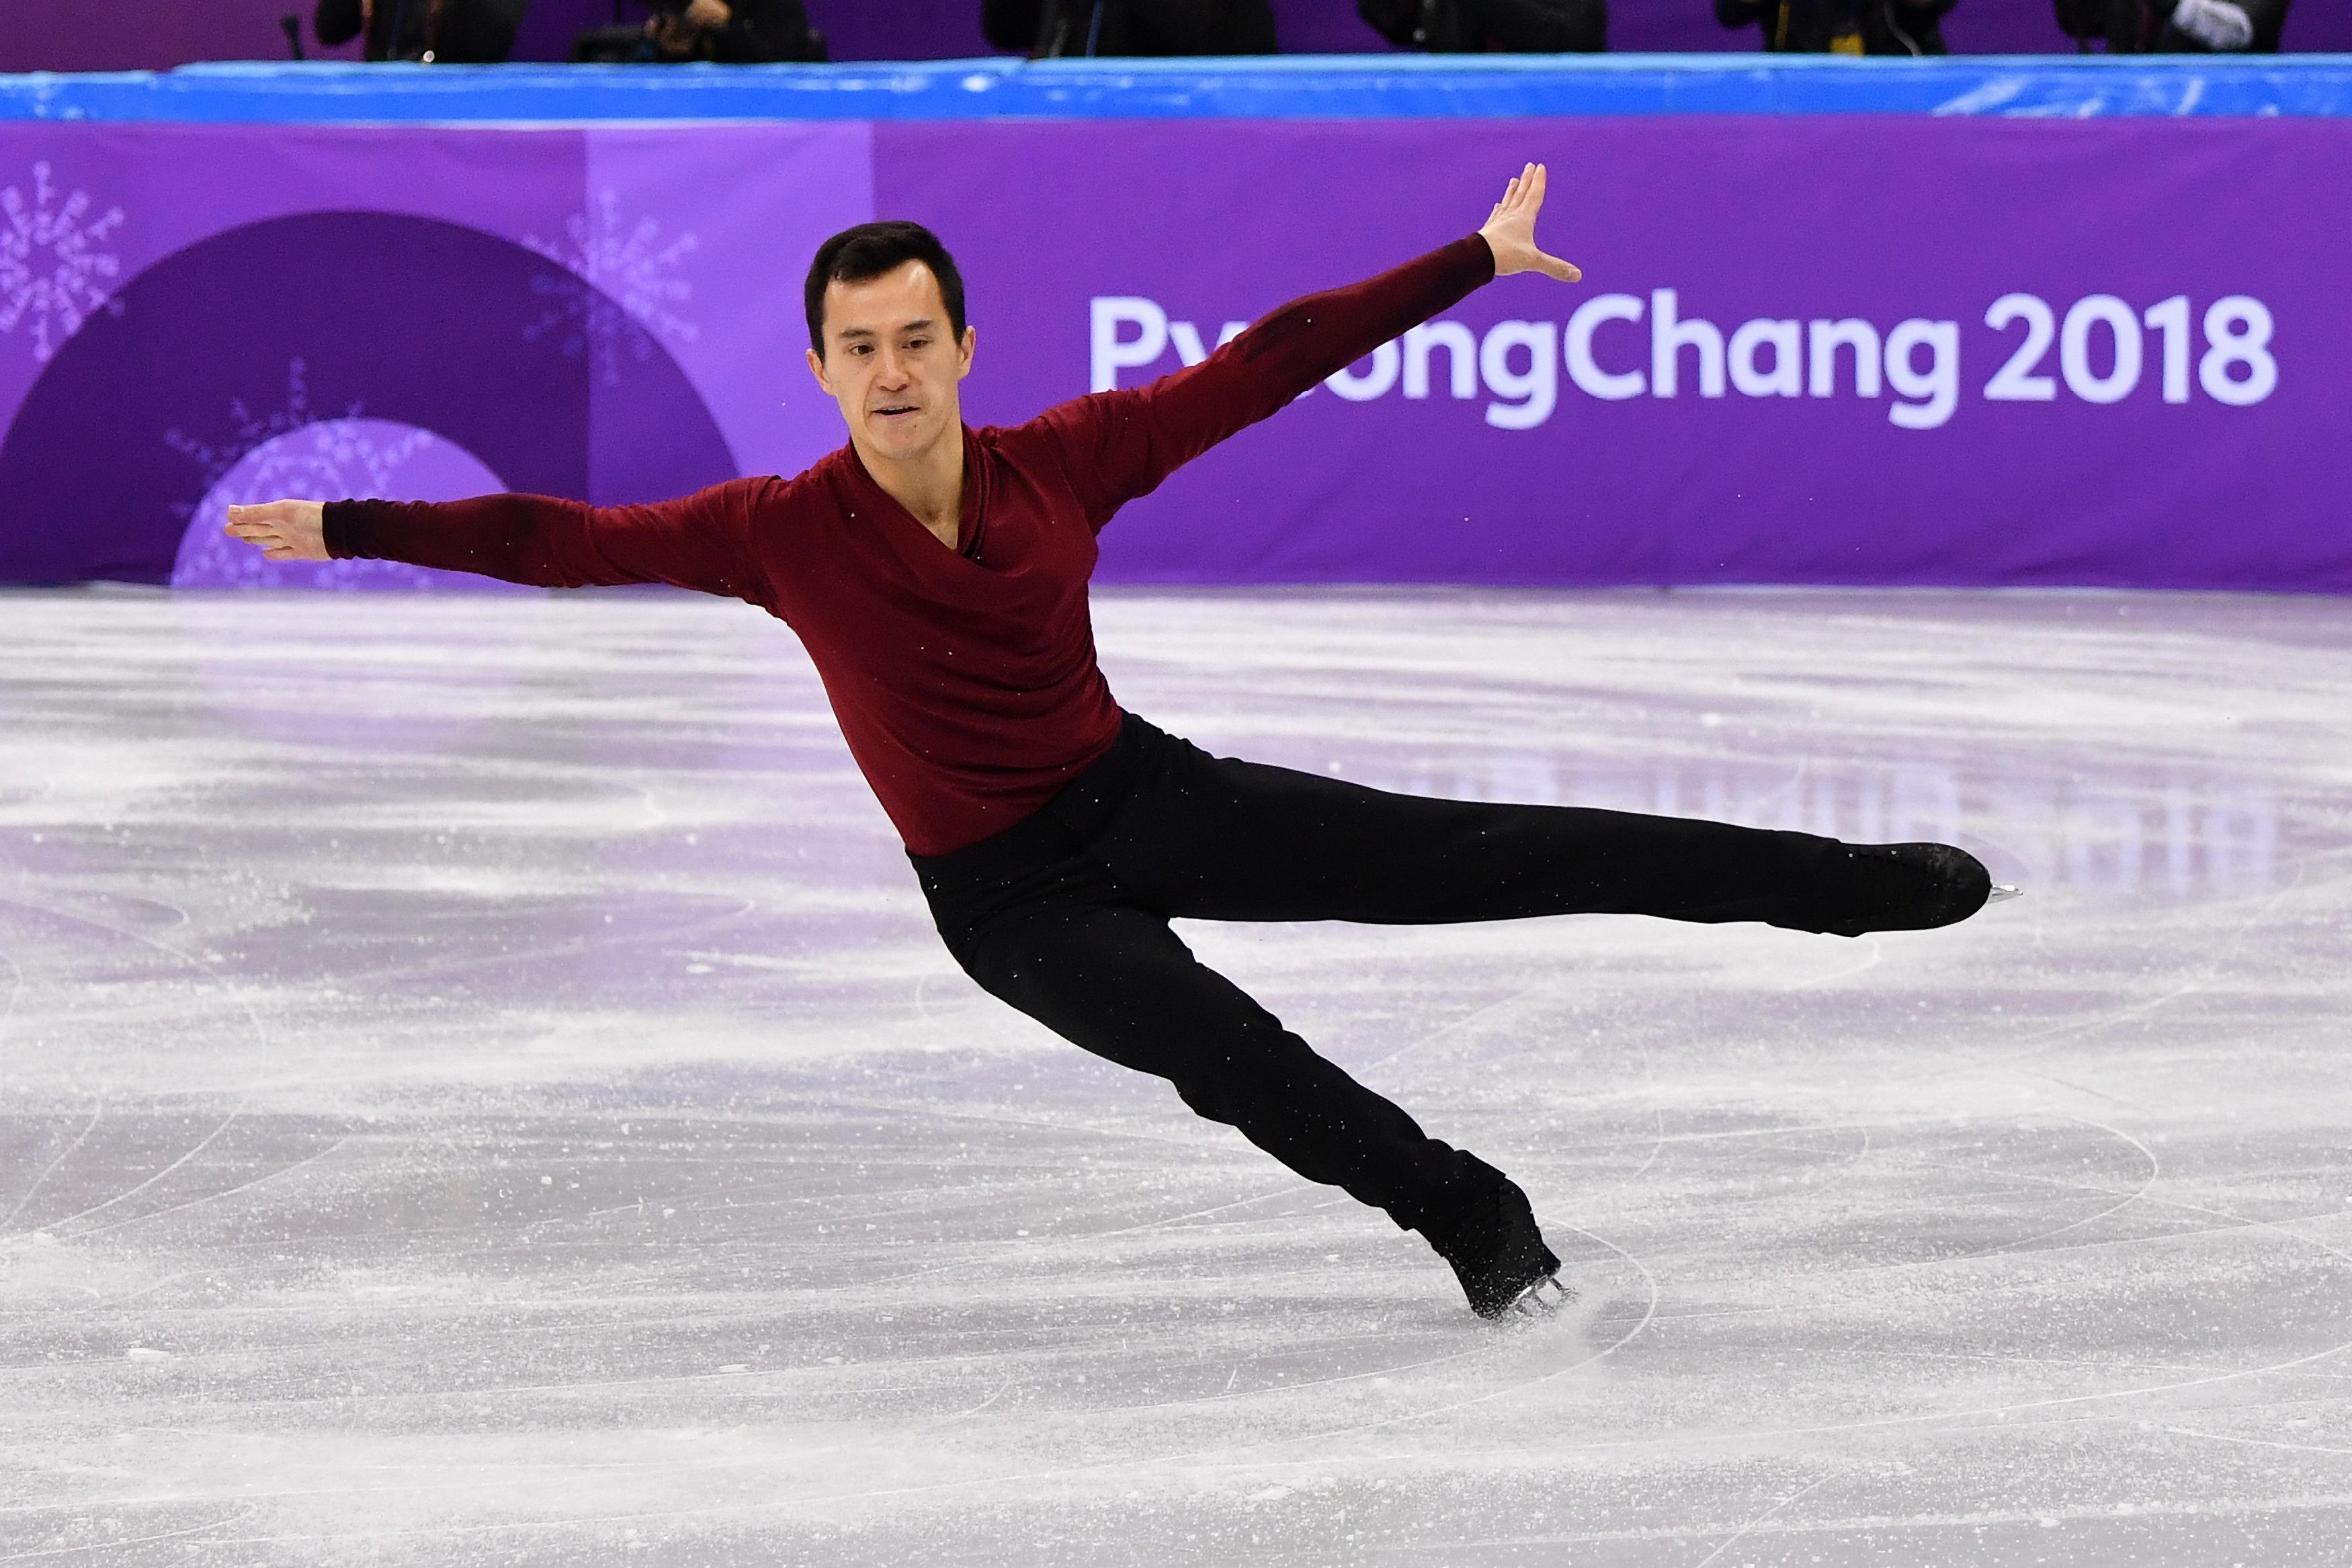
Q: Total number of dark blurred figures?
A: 6